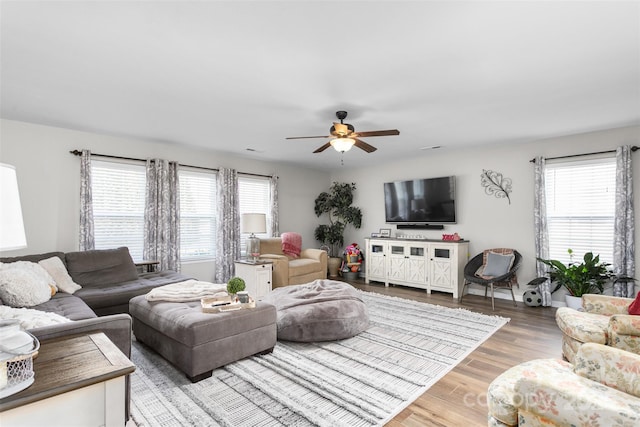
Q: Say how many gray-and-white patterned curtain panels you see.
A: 6